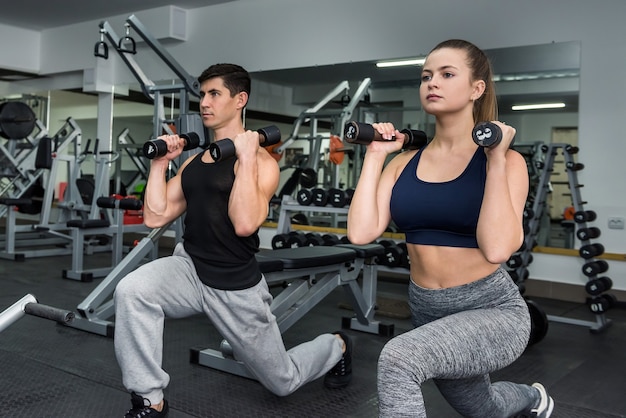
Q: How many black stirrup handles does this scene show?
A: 2